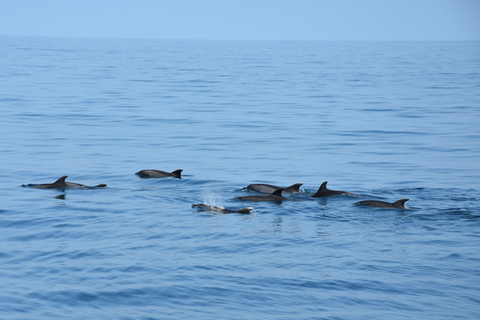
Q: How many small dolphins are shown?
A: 7